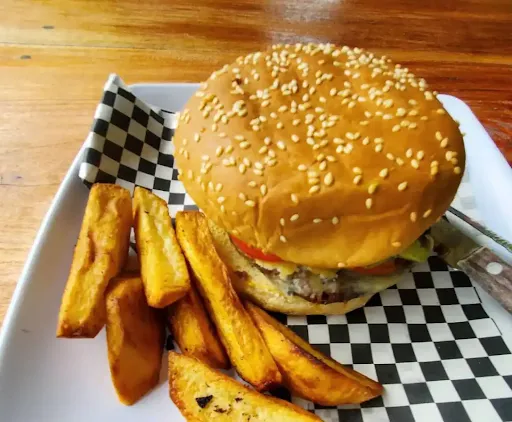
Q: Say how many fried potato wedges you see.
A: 7